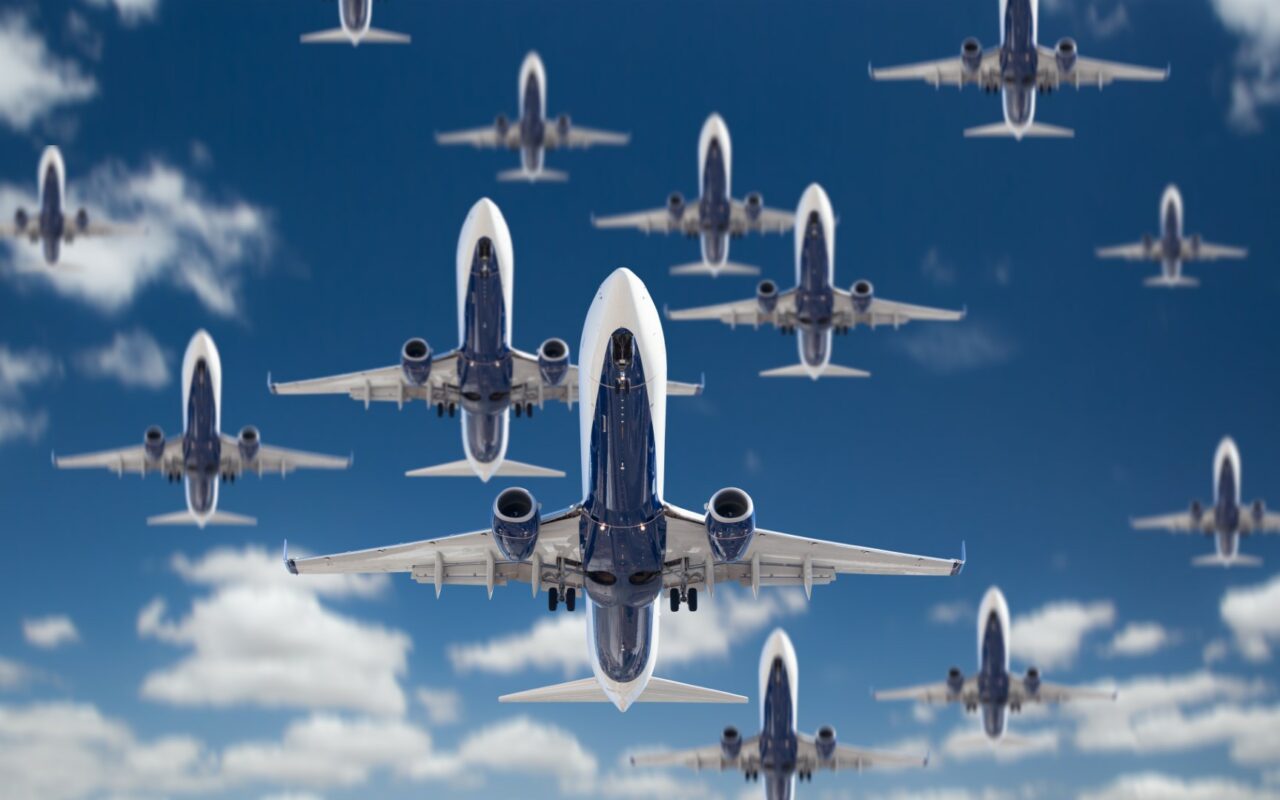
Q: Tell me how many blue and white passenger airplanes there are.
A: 13